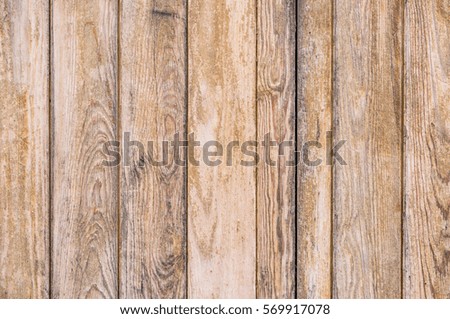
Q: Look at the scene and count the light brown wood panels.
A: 8